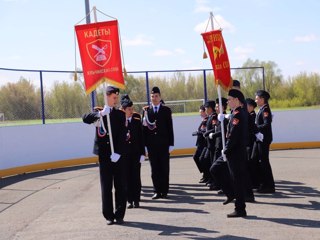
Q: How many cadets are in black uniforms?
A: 10